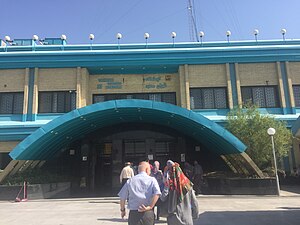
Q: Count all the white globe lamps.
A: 12